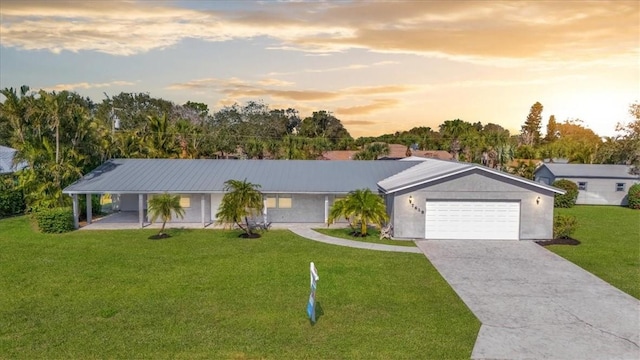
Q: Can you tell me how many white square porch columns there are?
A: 6